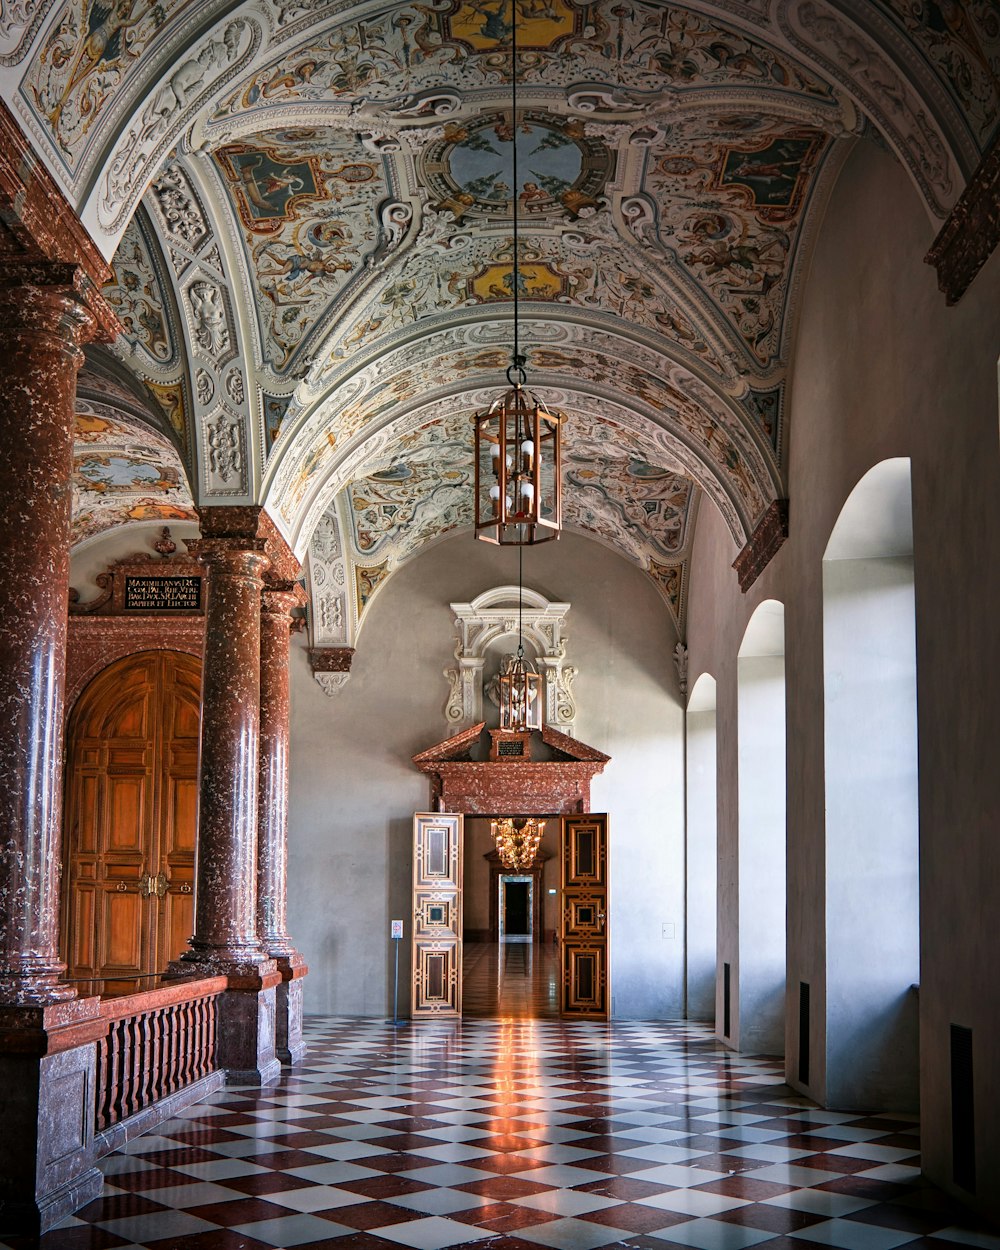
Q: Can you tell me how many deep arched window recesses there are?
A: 3